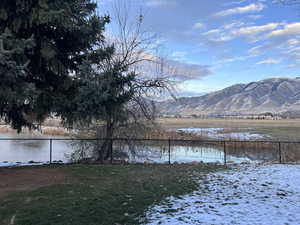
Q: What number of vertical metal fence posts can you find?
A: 5